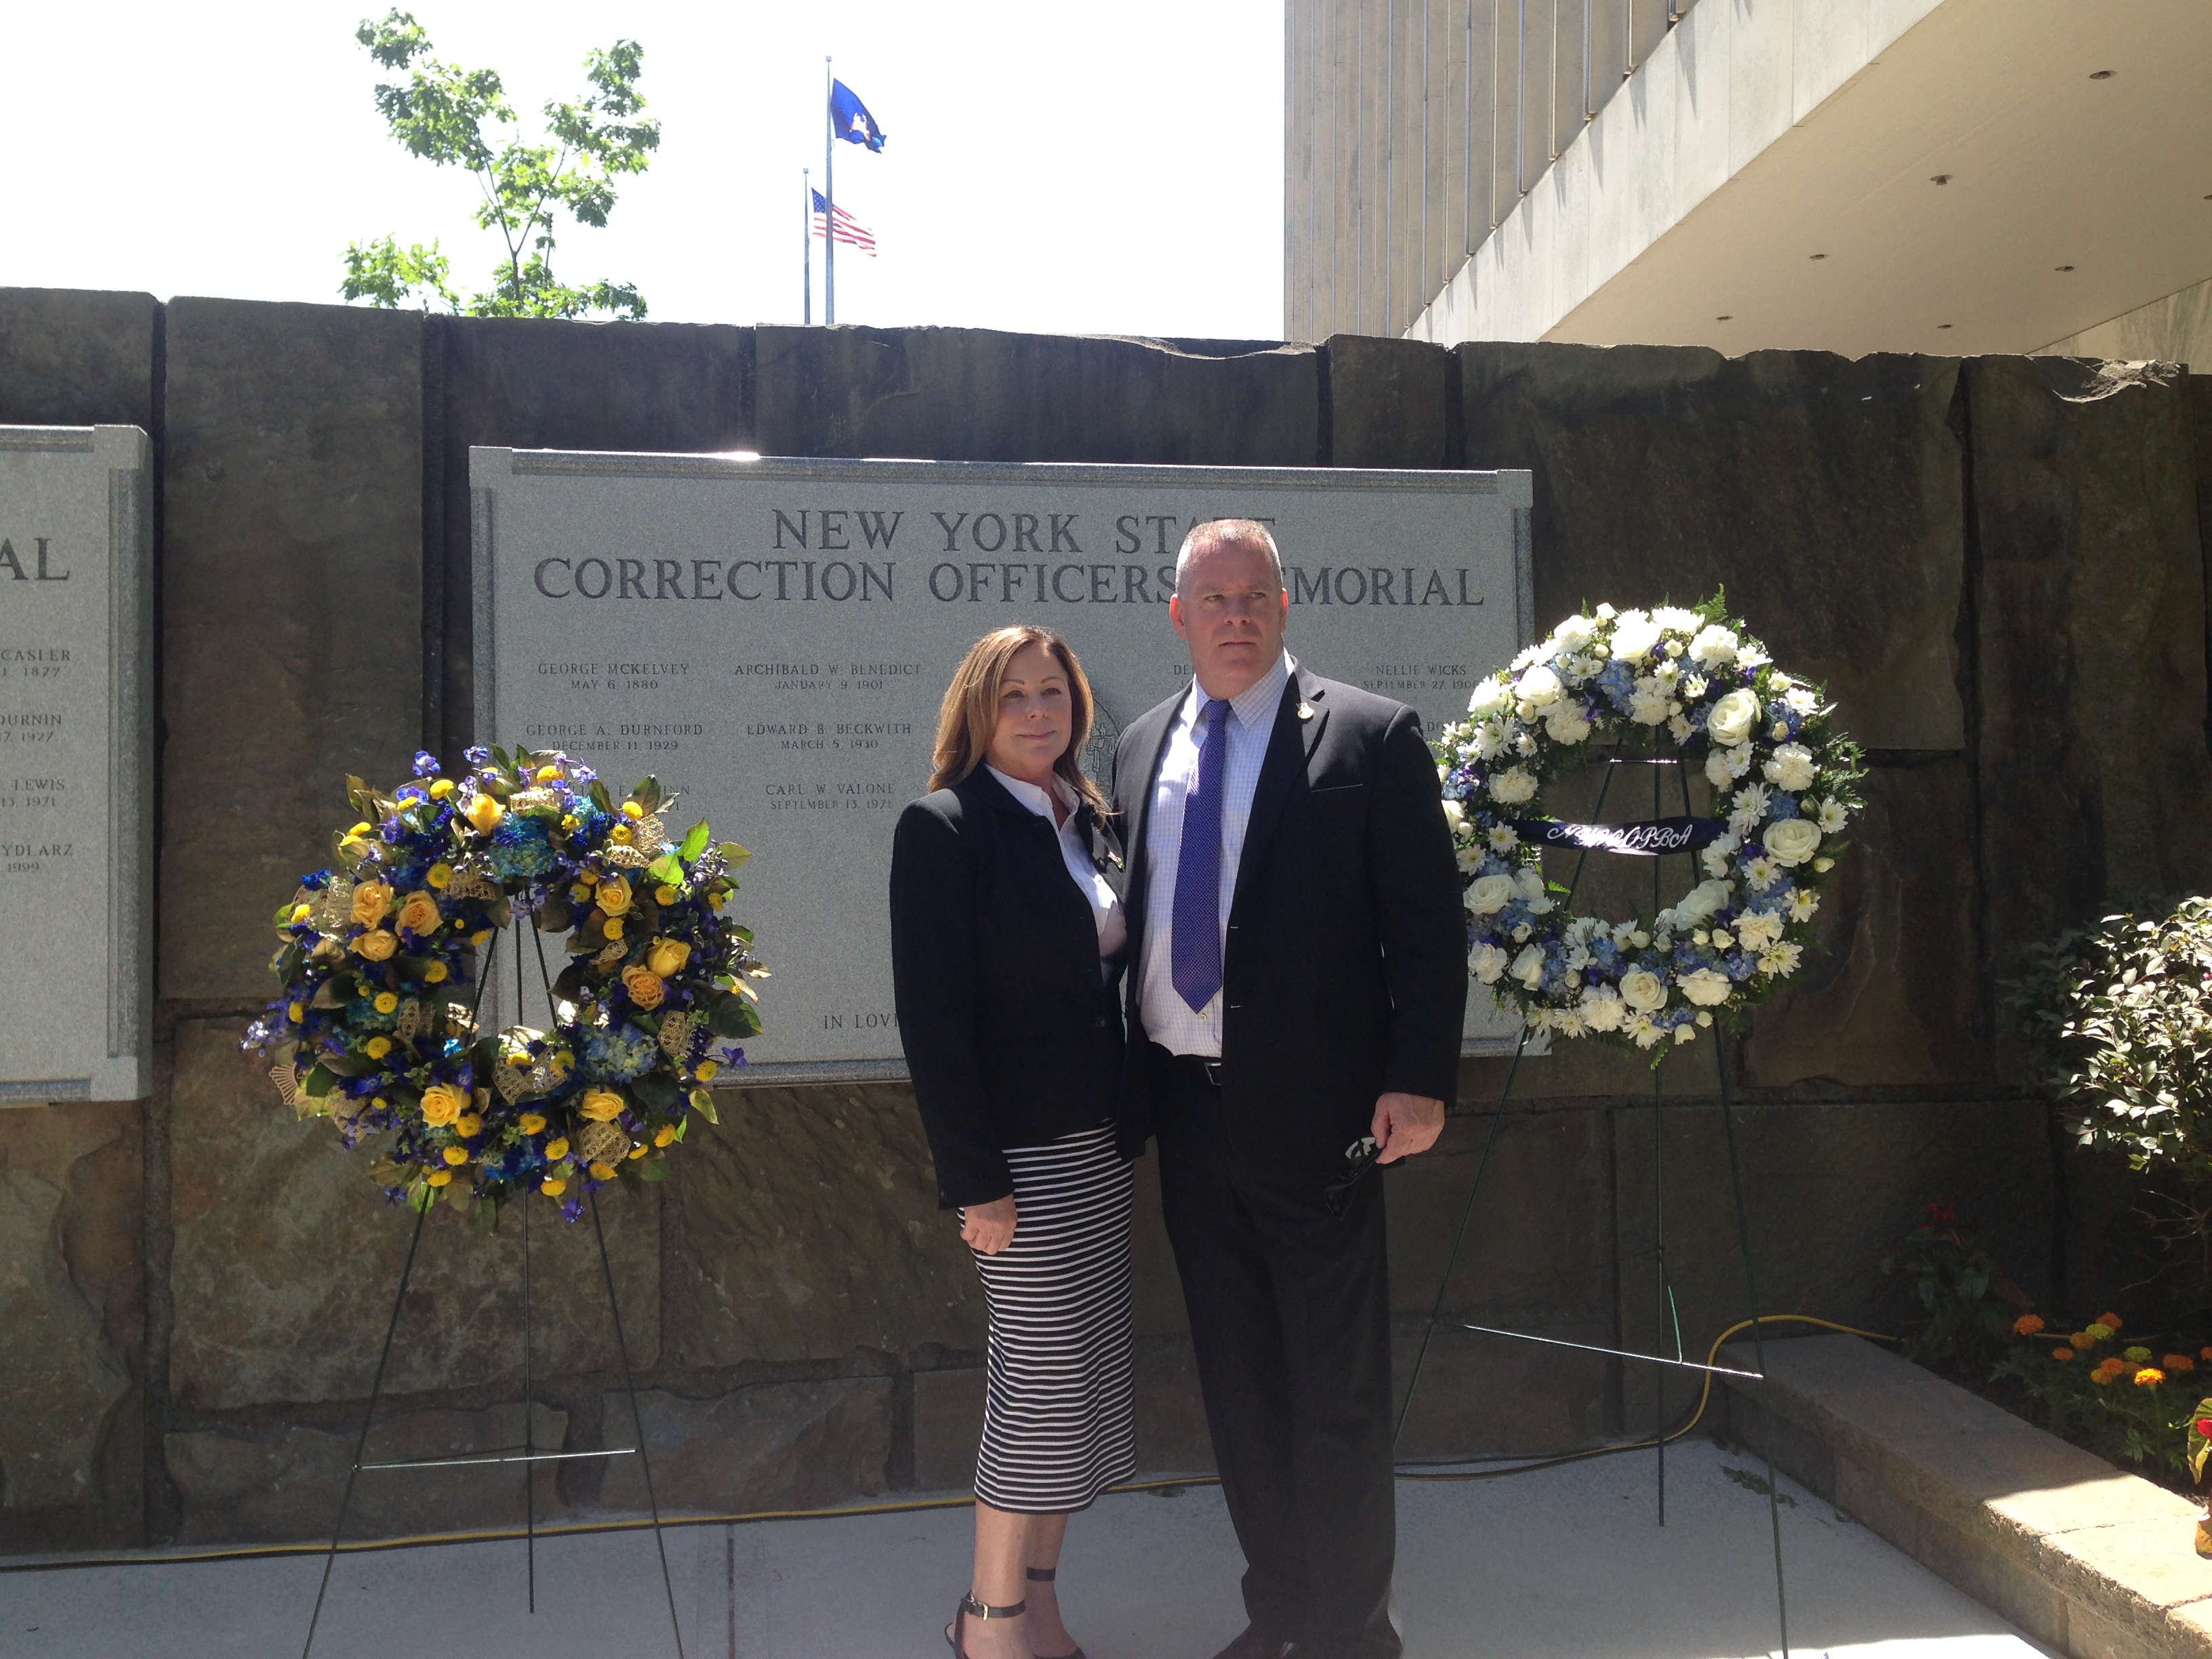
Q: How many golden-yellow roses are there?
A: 9